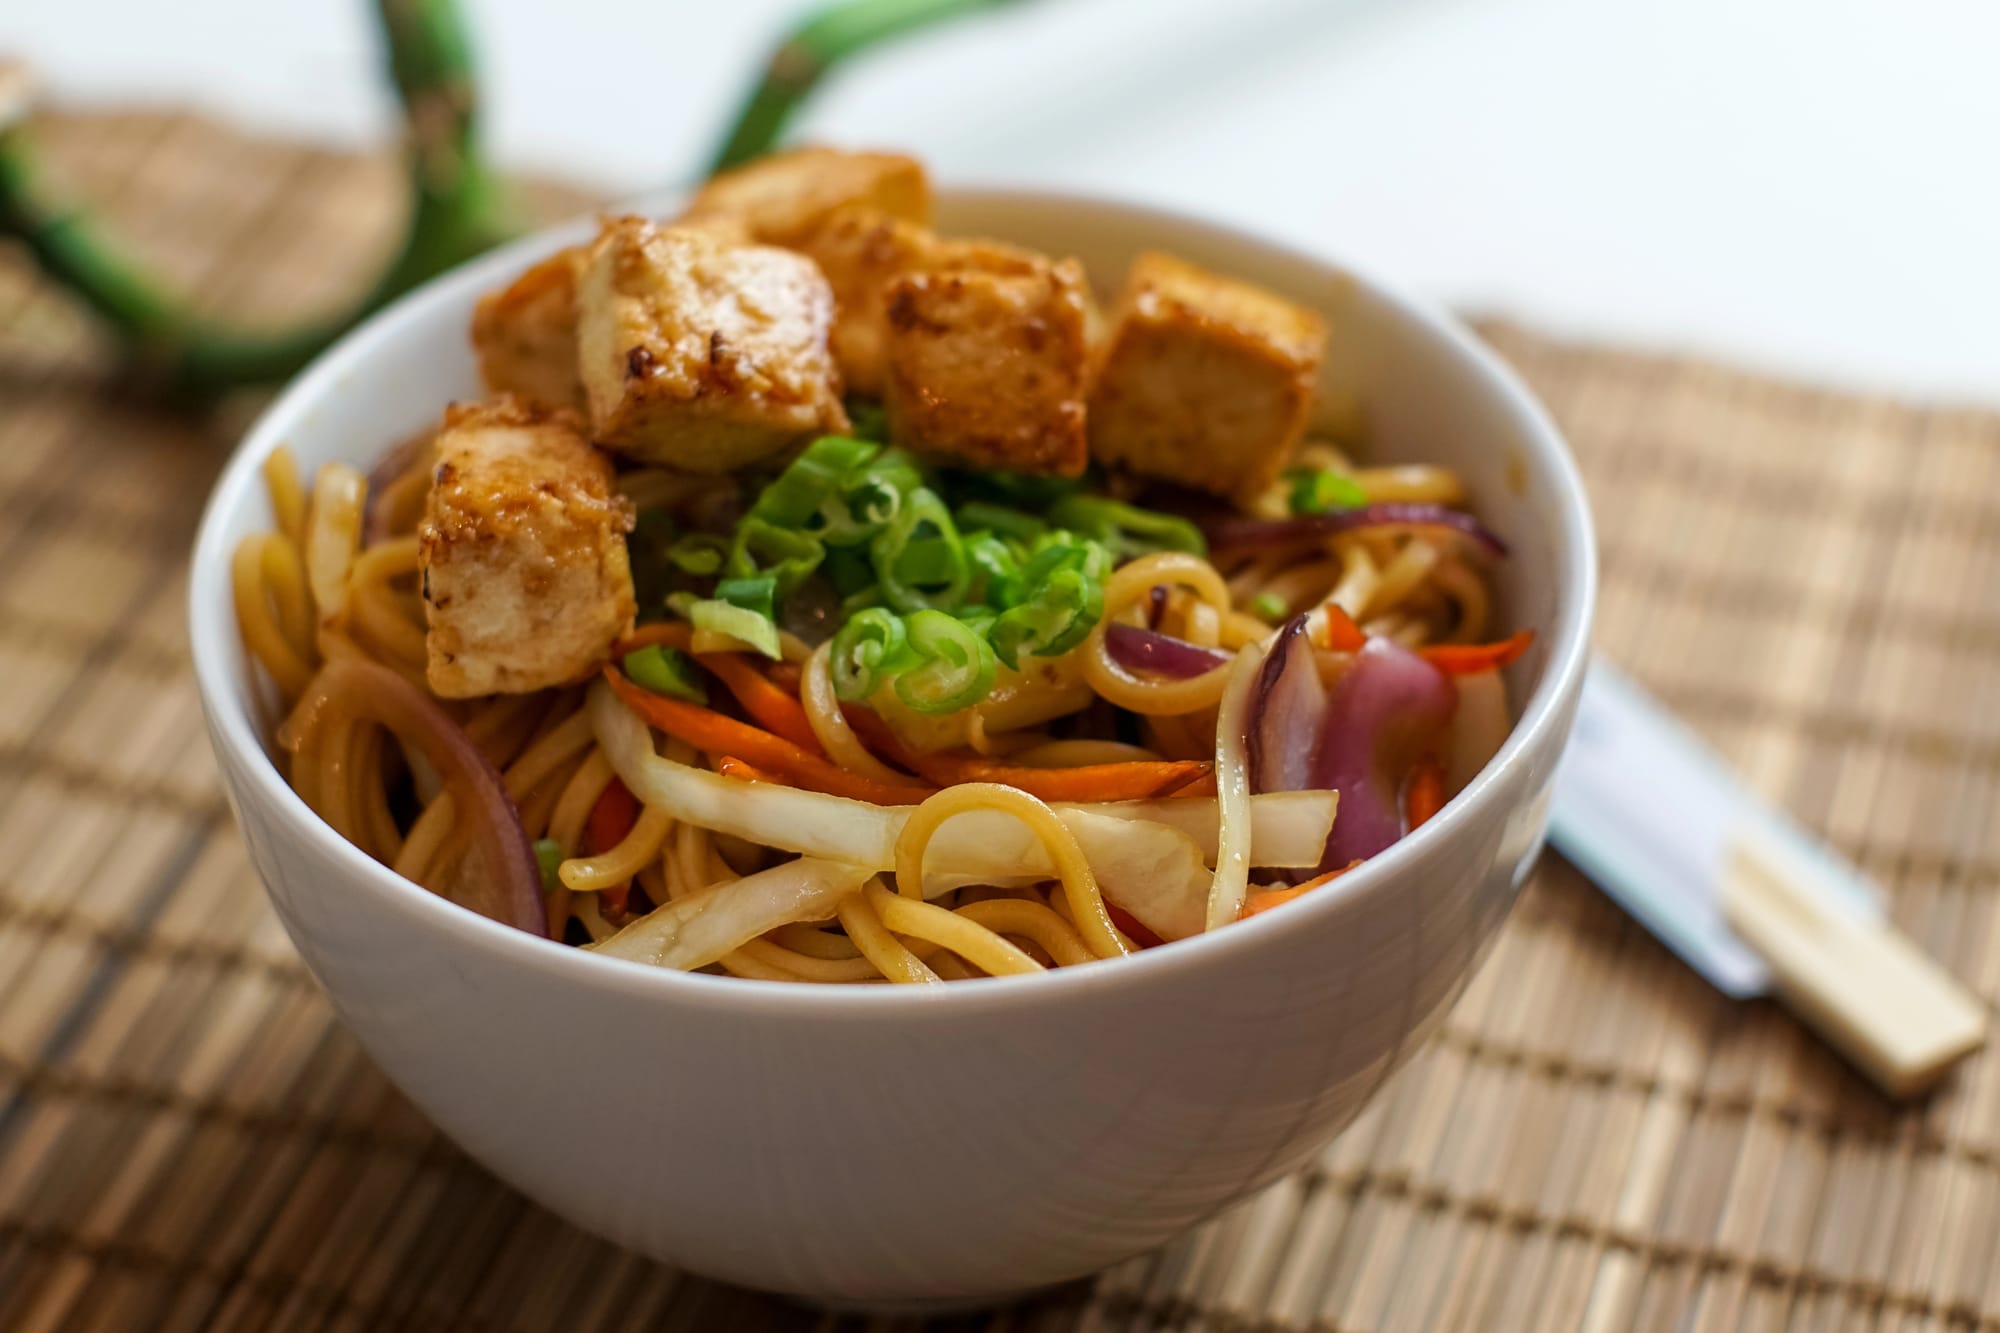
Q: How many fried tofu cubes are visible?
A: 7